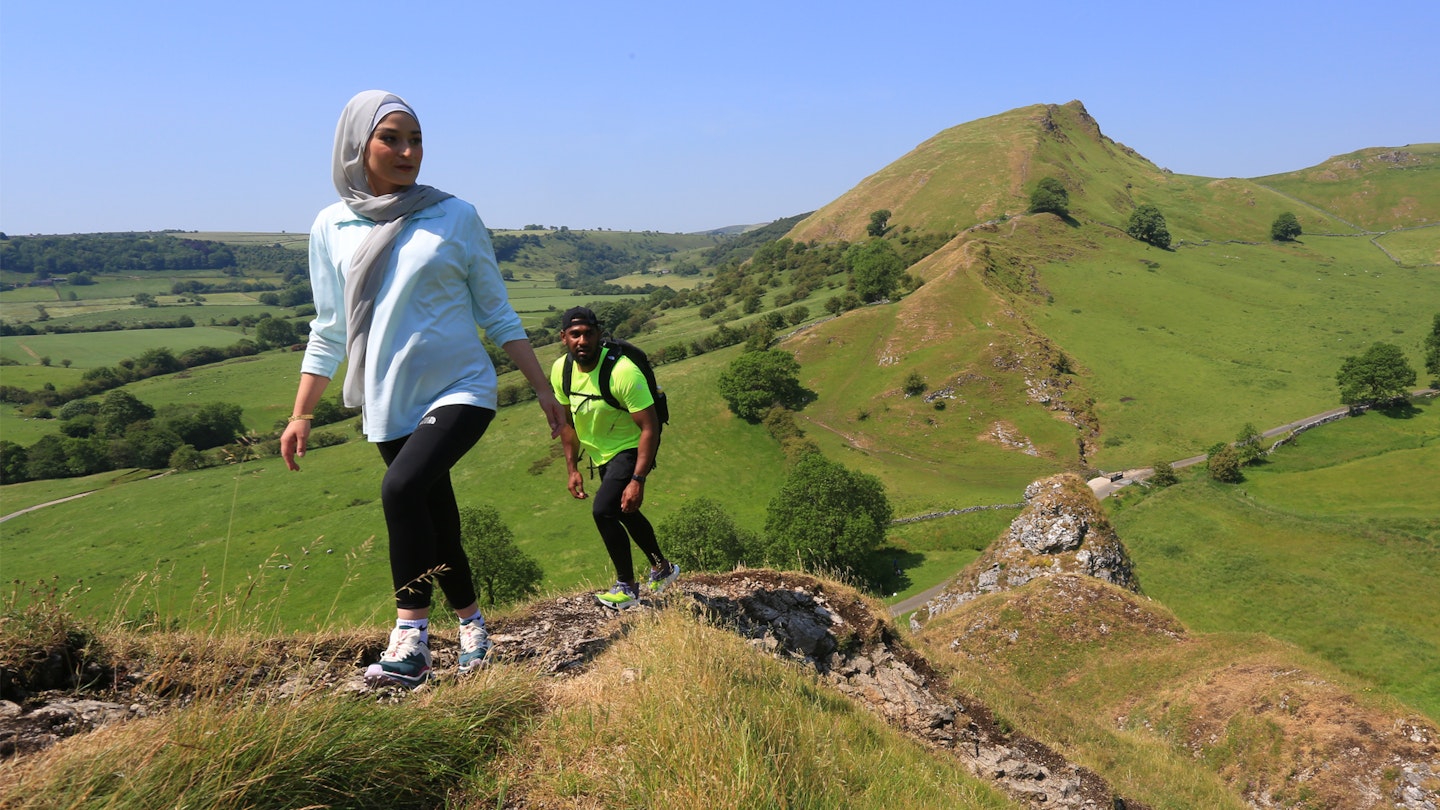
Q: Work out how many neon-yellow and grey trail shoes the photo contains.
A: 2